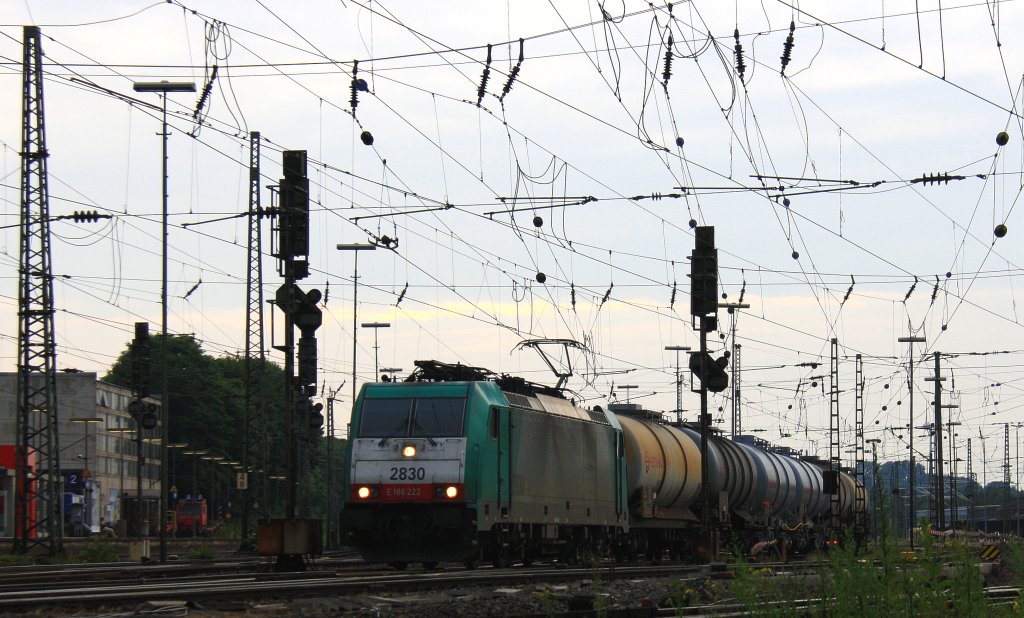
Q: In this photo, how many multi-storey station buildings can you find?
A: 1